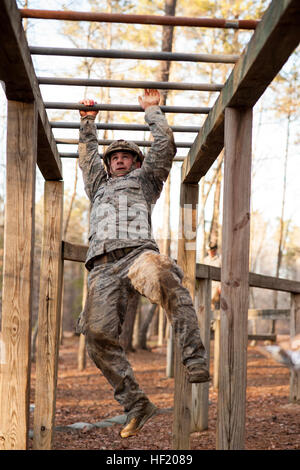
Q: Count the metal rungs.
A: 7